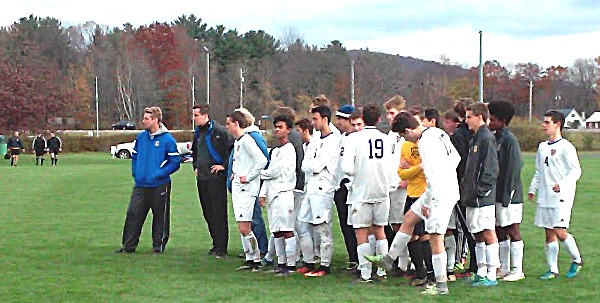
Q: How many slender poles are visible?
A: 7